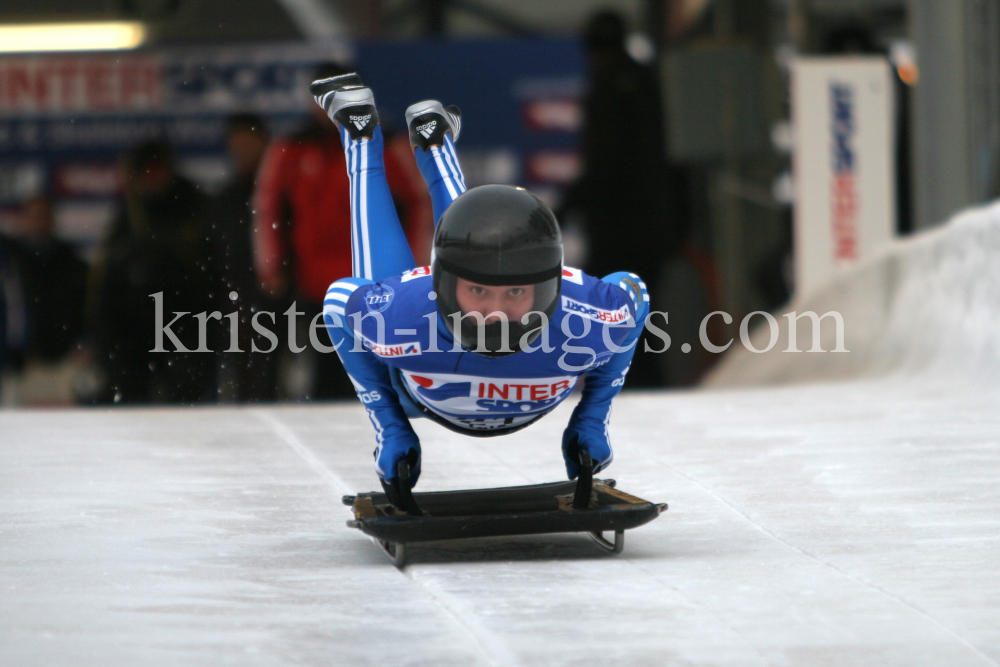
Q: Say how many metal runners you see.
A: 2